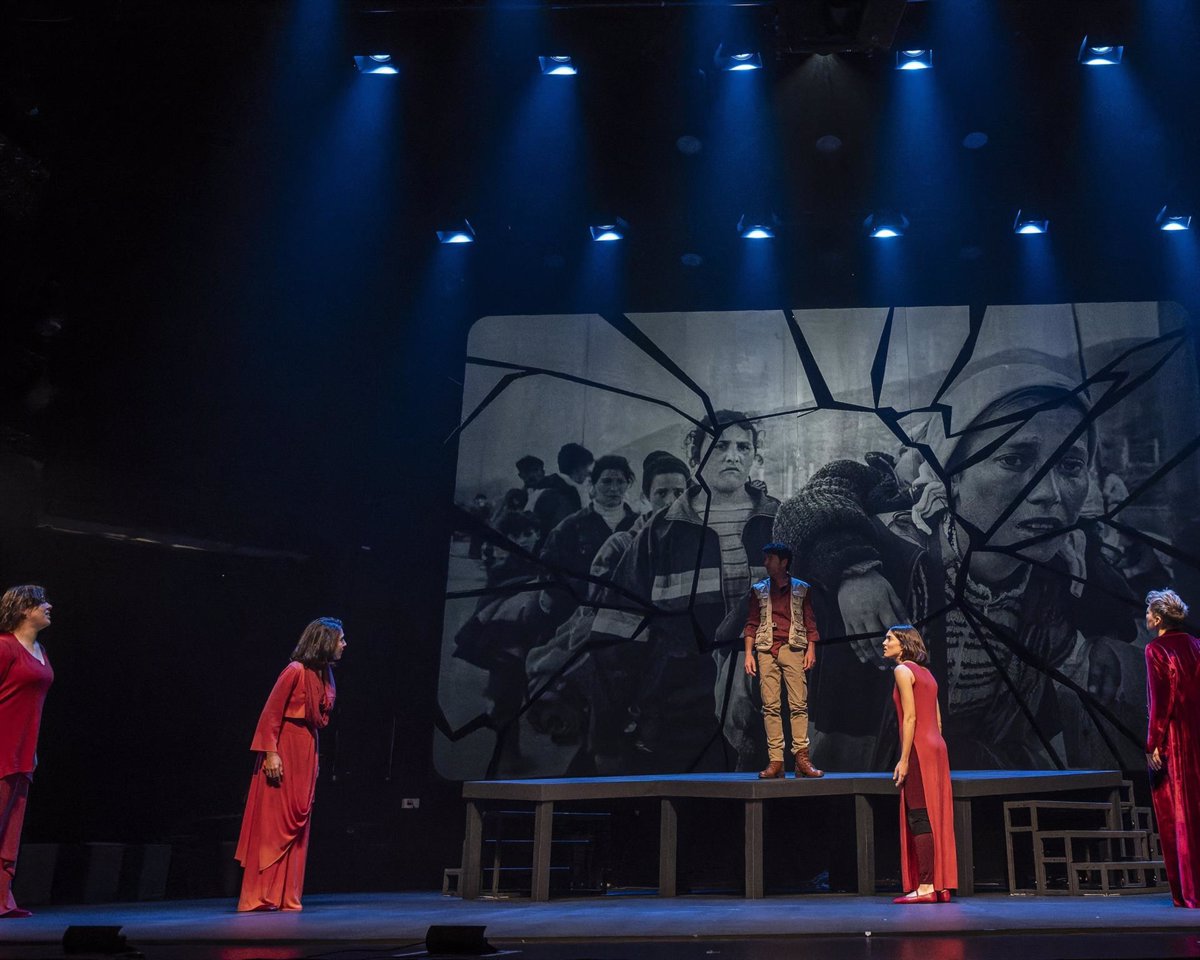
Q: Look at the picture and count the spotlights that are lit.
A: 11